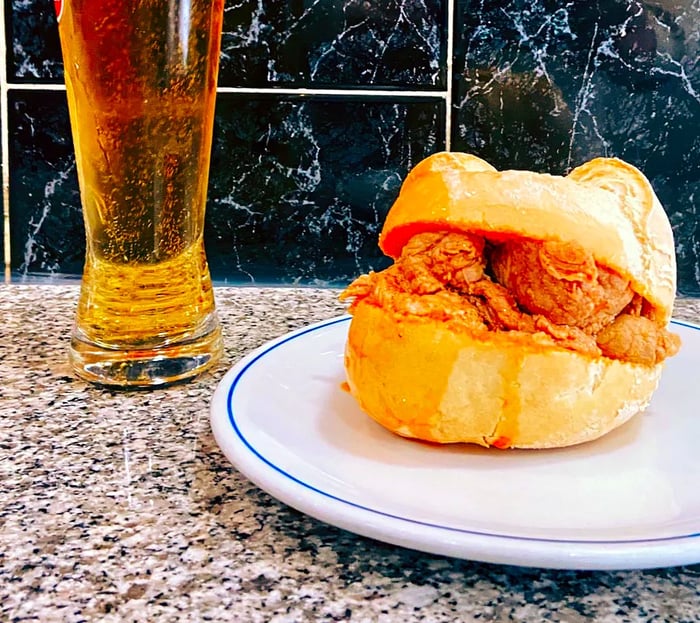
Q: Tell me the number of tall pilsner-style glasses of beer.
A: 1